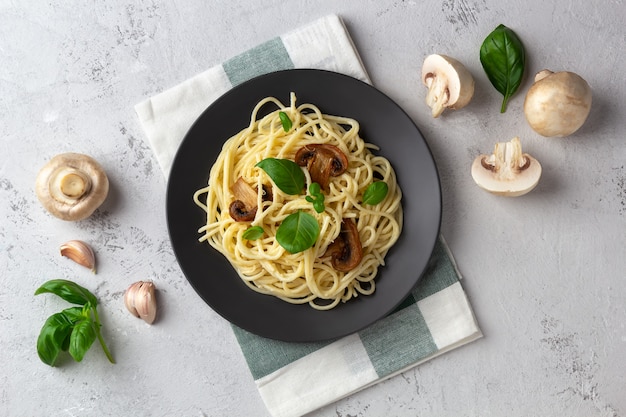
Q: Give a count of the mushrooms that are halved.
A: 2